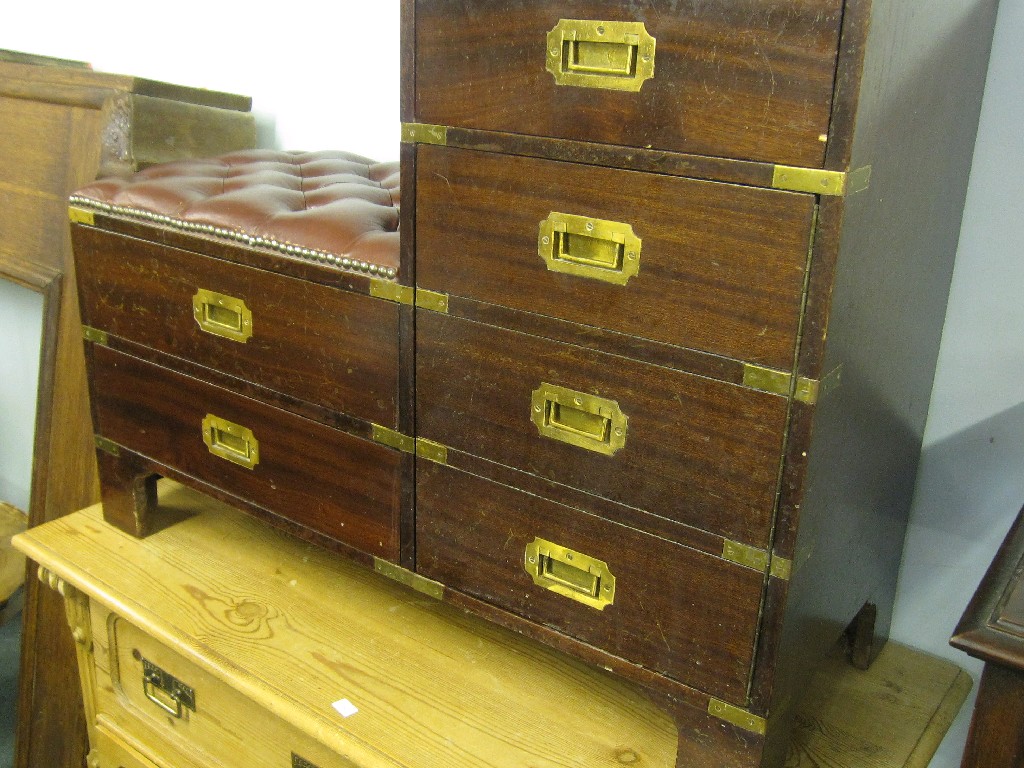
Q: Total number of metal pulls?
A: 7